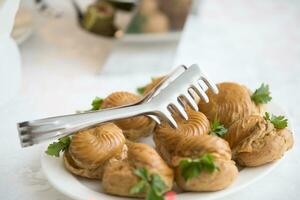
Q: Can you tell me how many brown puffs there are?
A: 8